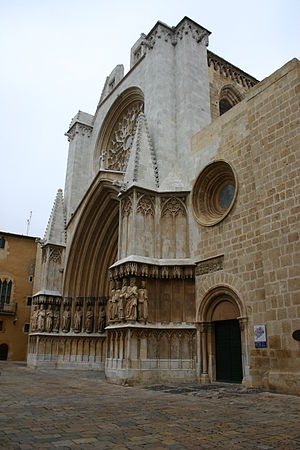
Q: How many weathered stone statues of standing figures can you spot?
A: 13